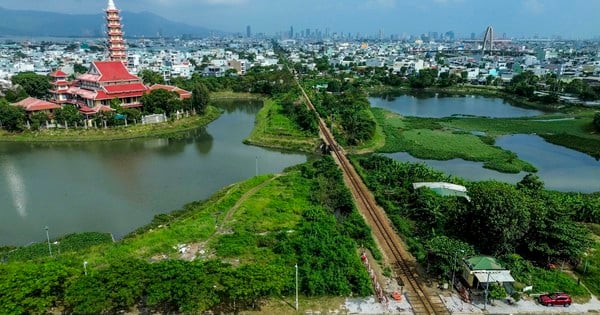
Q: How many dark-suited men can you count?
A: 0